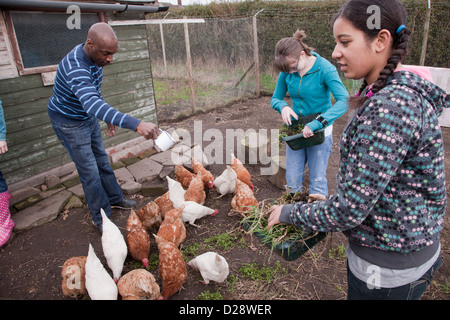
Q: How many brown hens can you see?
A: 12